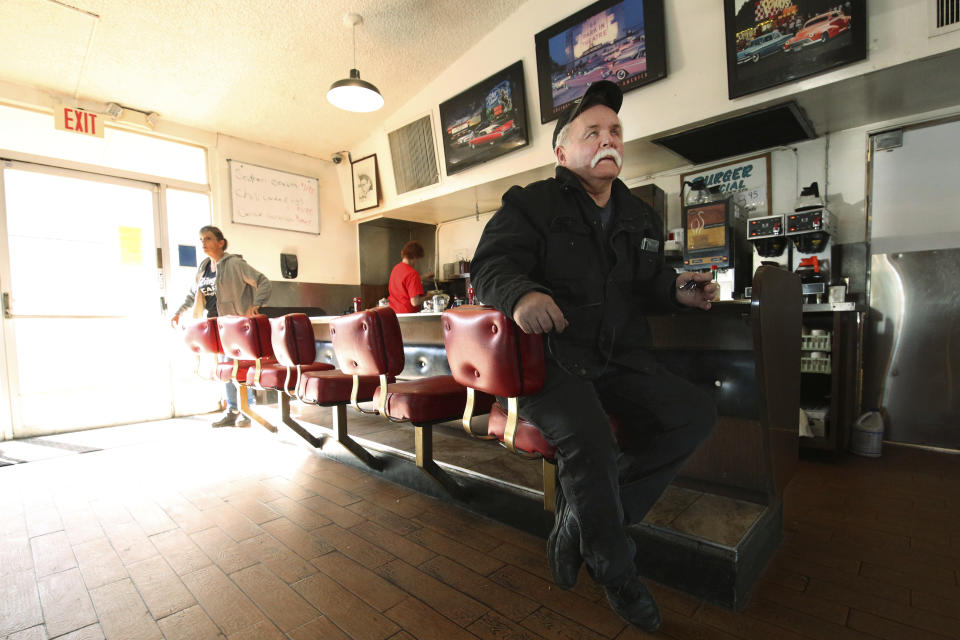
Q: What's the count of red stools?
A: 5